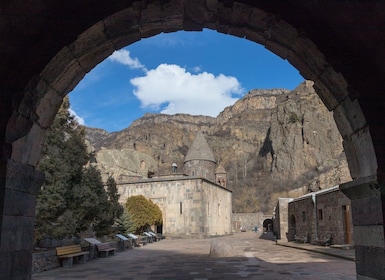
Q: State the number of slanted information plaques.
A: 5